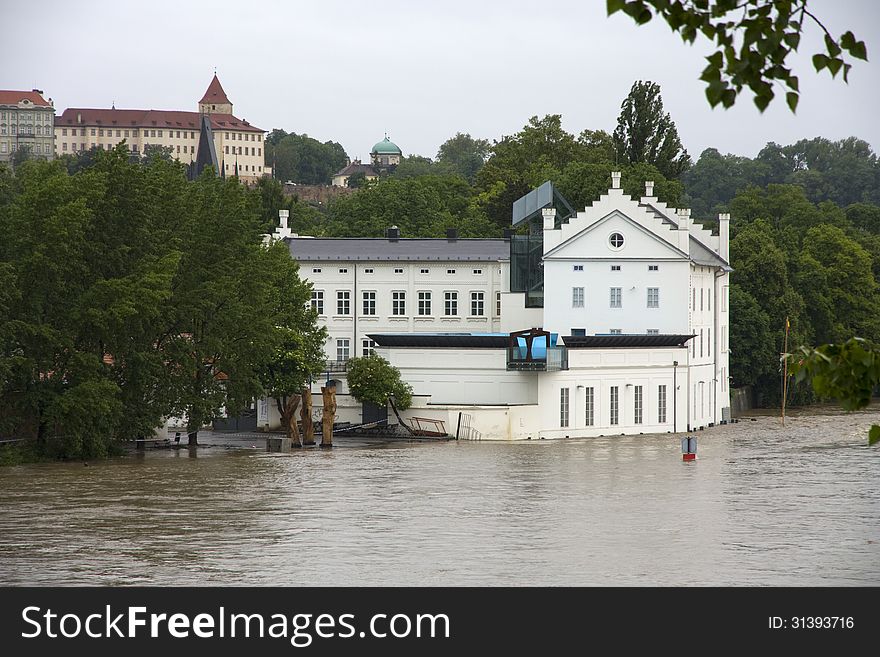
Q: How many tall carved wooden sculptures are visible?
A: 3